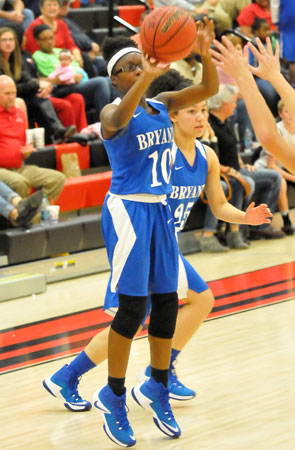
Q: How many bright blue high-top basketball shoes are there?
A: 4